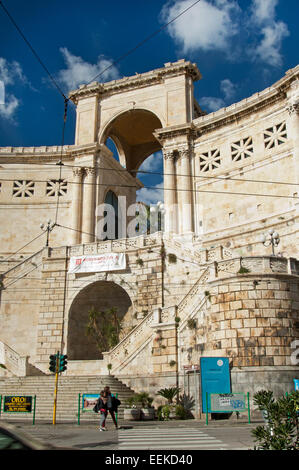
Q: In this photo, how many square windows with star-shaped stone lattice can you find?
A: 5